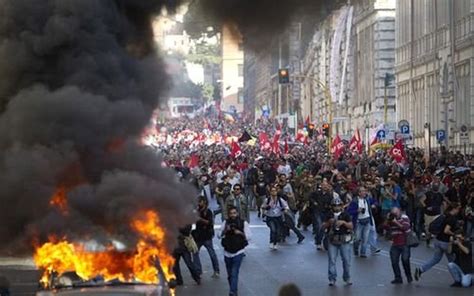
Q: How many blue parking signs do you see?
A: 2